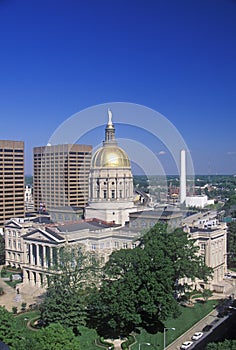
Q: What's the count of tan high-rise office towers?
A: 2